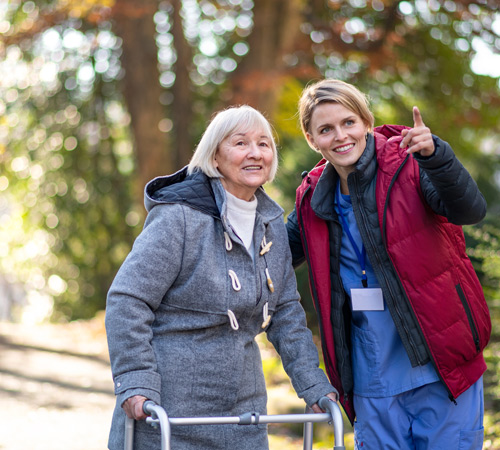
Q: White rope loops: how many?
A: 3